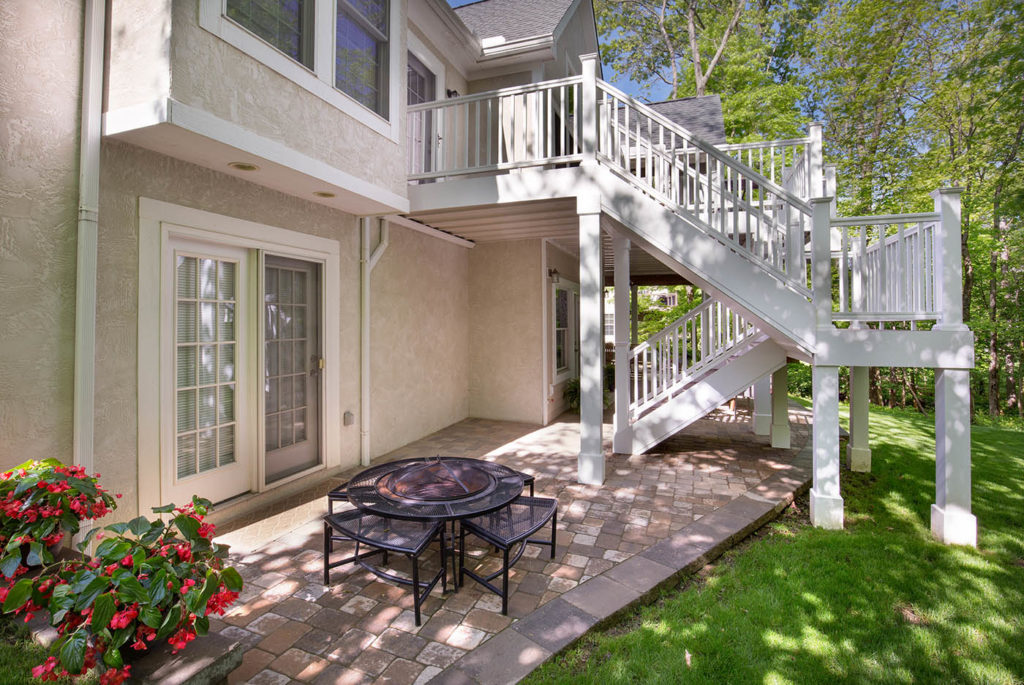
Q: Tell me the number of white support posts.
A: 7